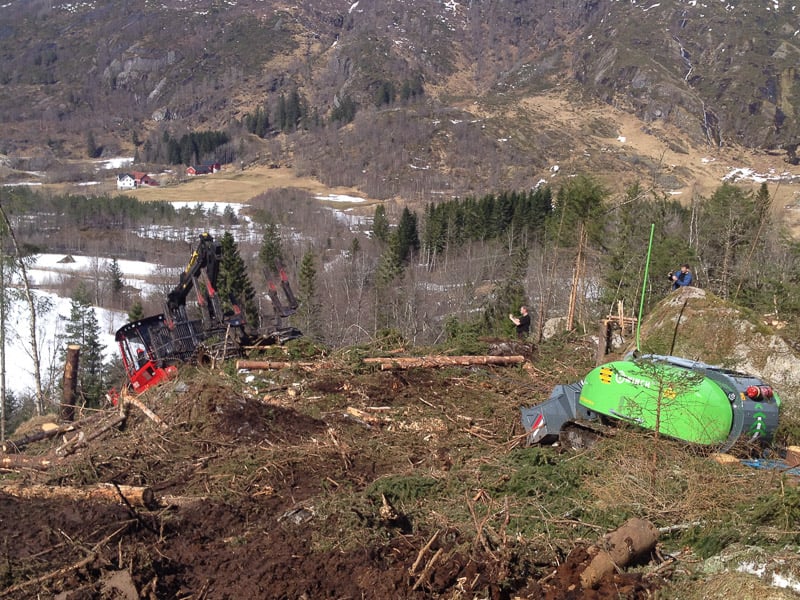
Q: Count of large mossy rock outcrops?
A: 1